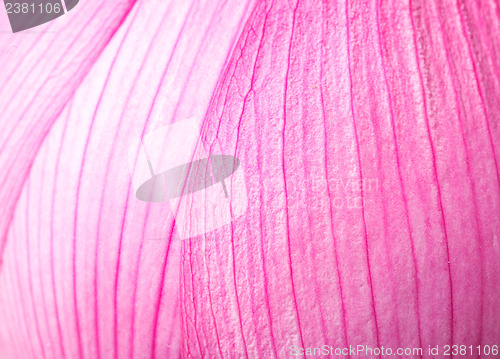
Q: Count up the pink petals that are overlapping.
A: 3